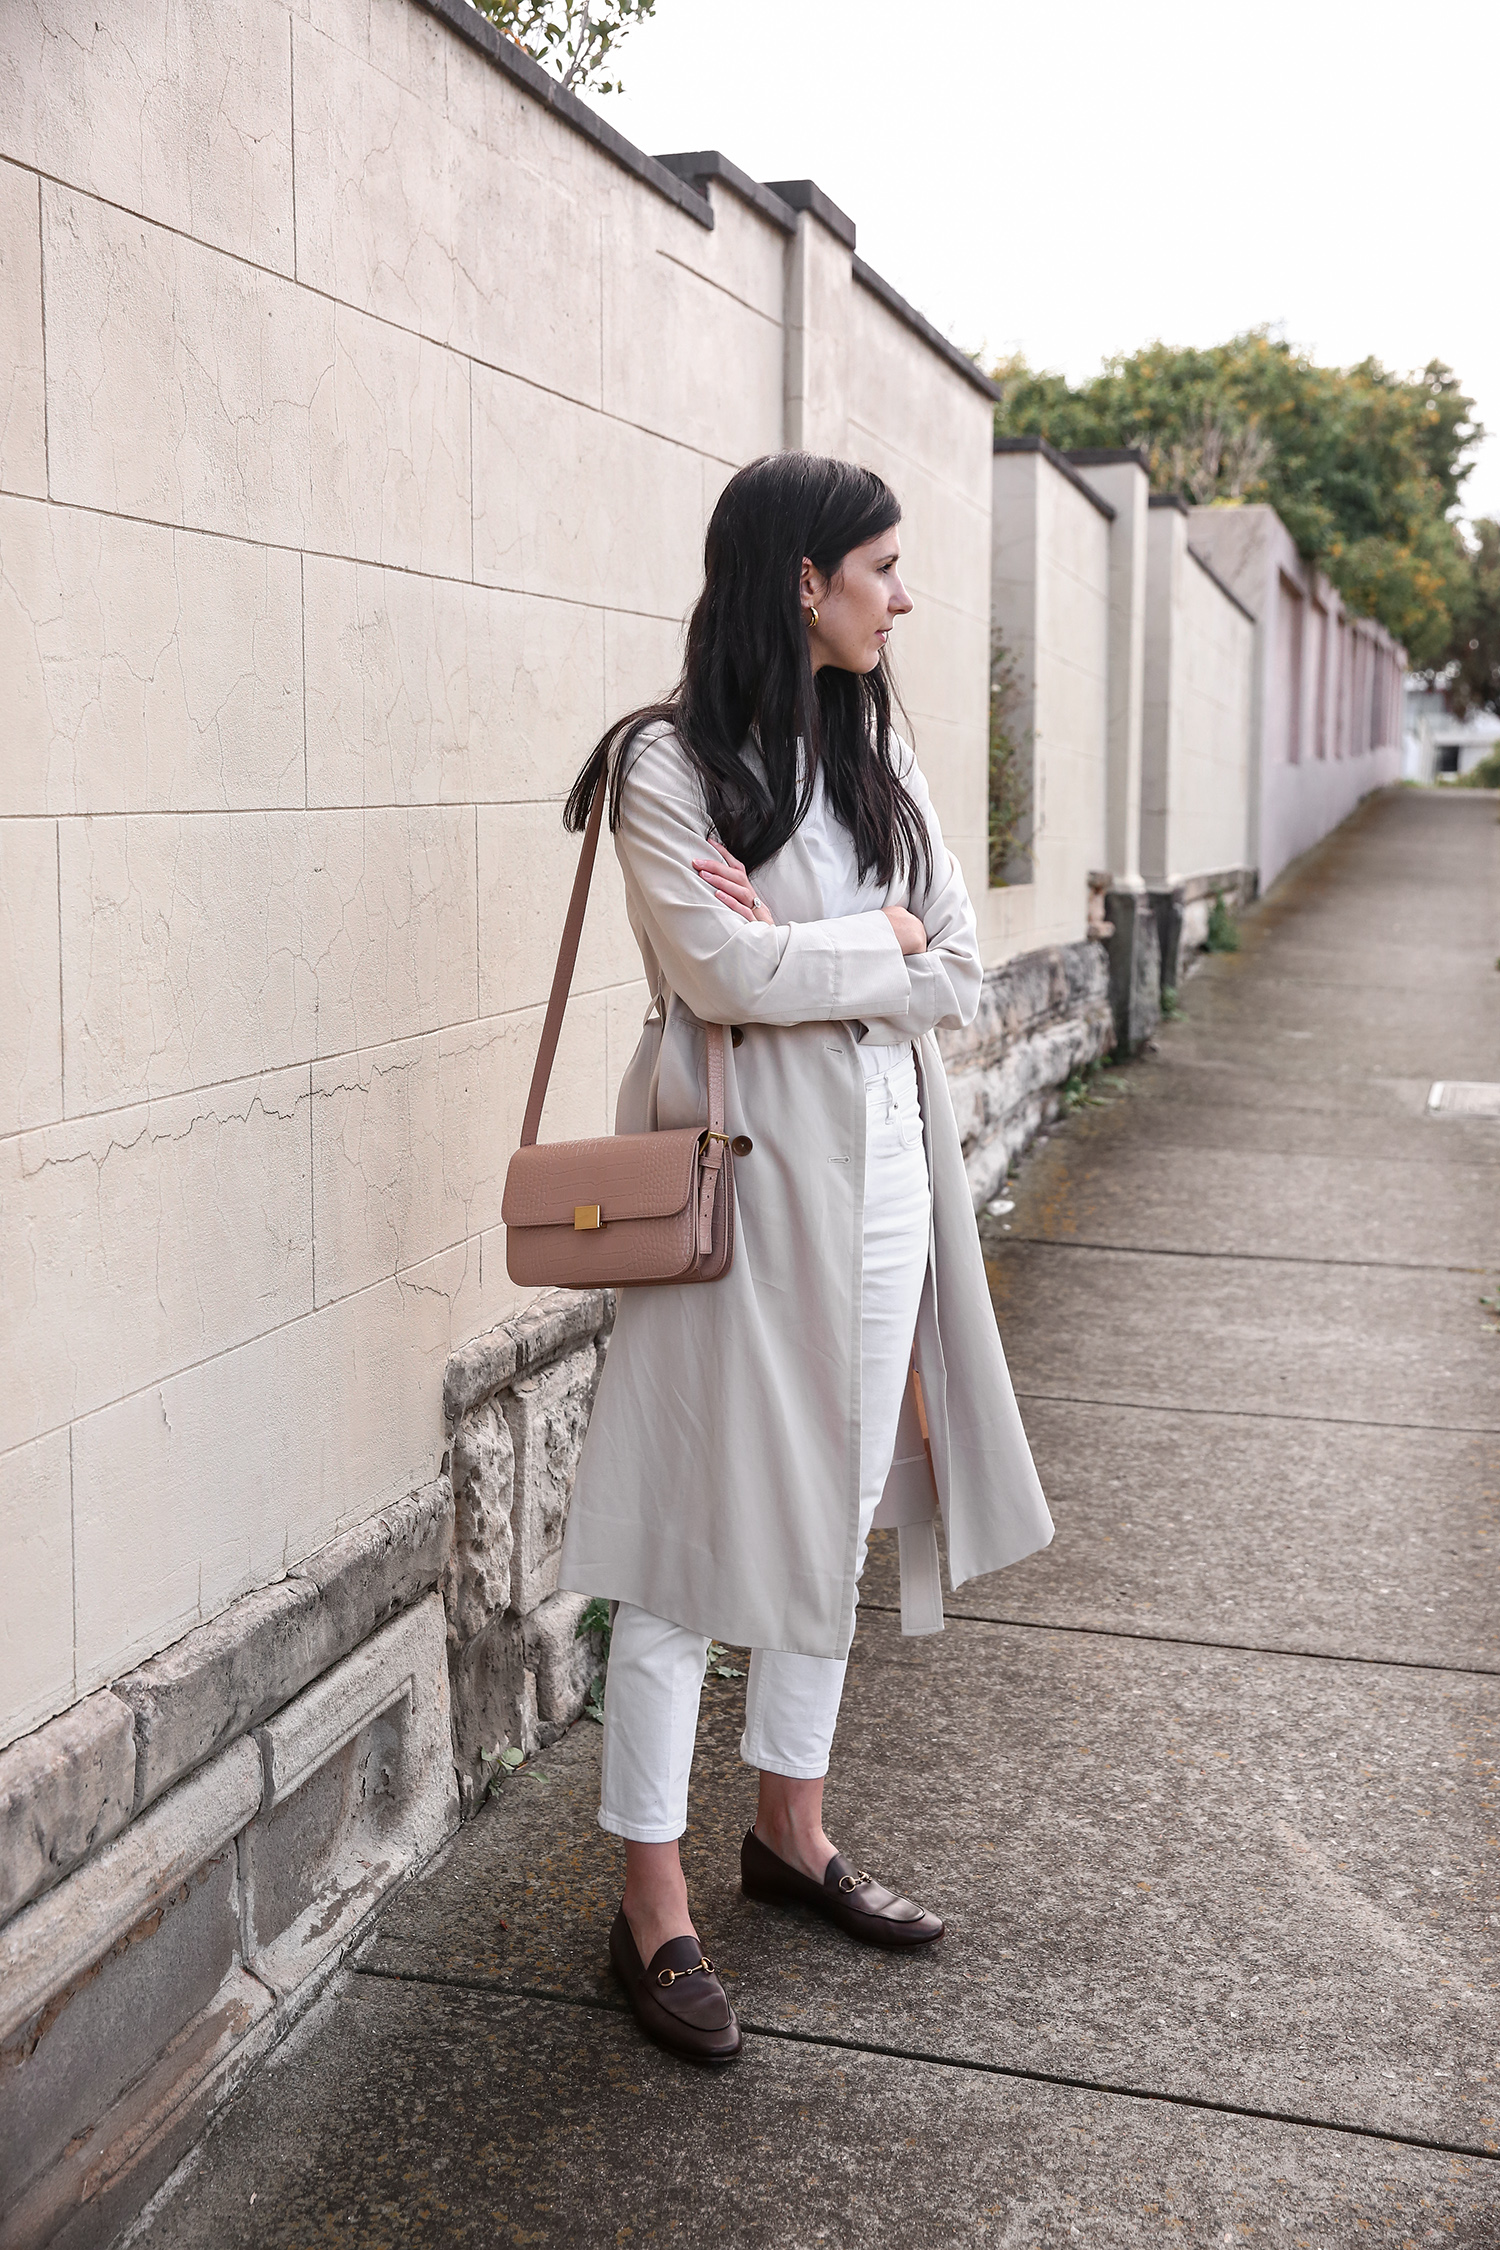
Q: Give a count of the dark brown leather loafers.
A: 2